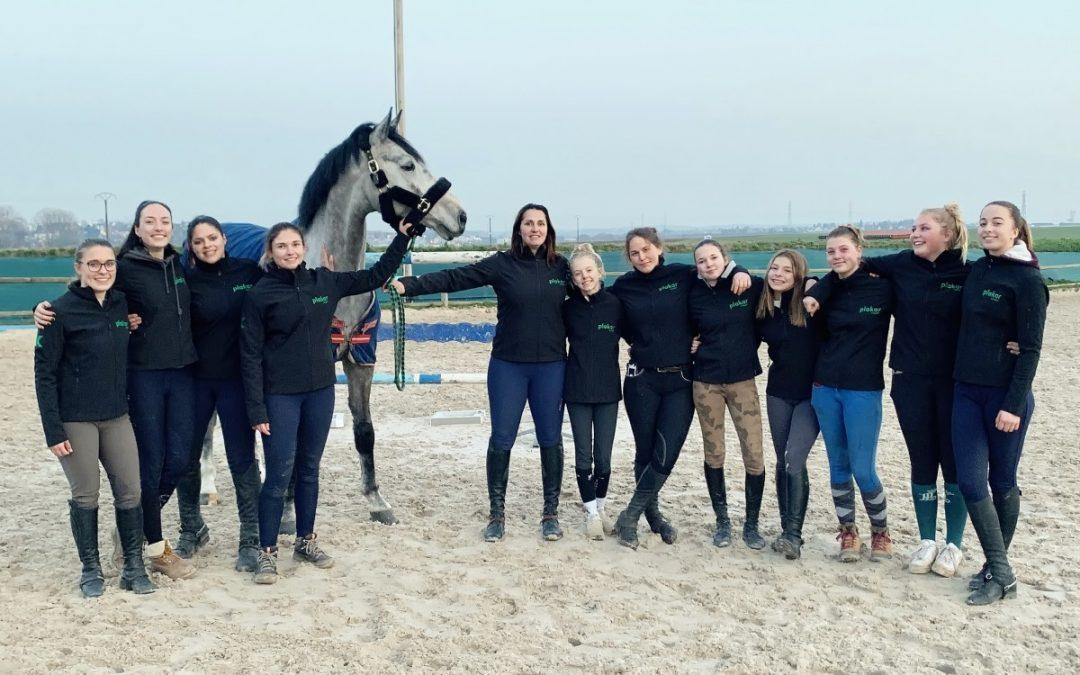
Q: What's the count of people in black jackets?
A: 12